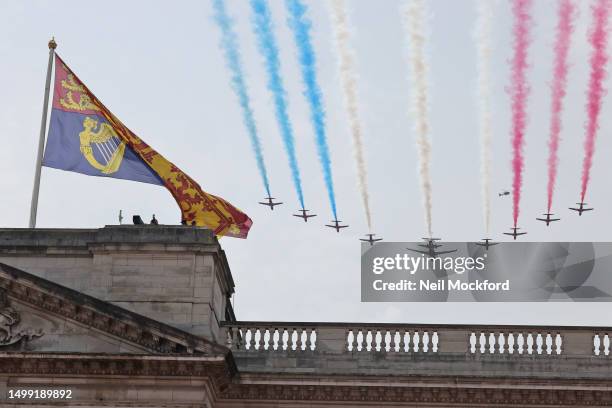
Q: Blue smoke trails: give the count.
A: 3